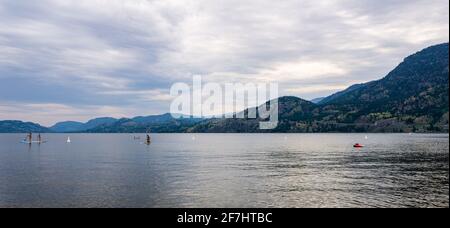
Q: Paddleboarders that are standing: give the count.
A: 3